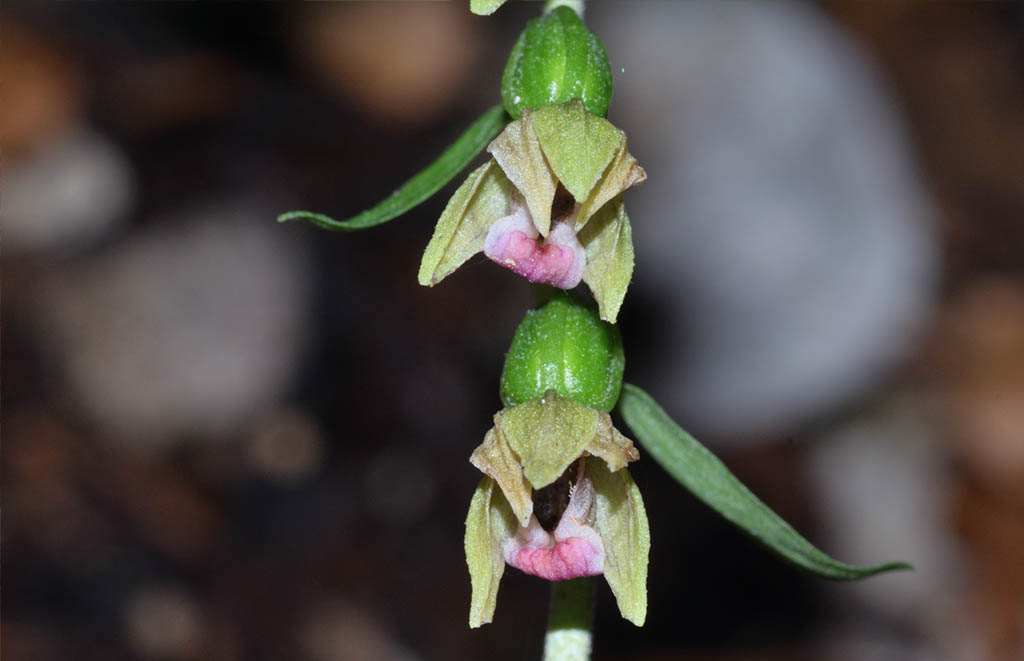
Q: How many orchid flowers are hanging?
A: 2